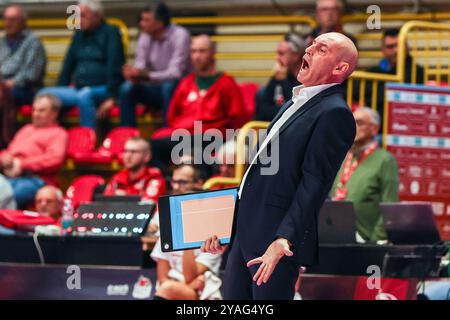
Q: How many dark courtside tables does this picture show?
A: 2